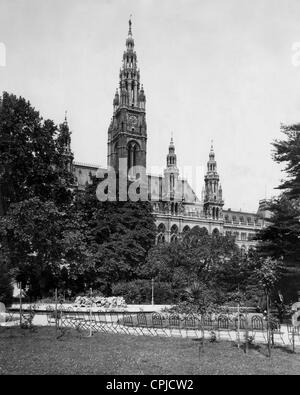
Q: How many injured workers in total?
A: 0